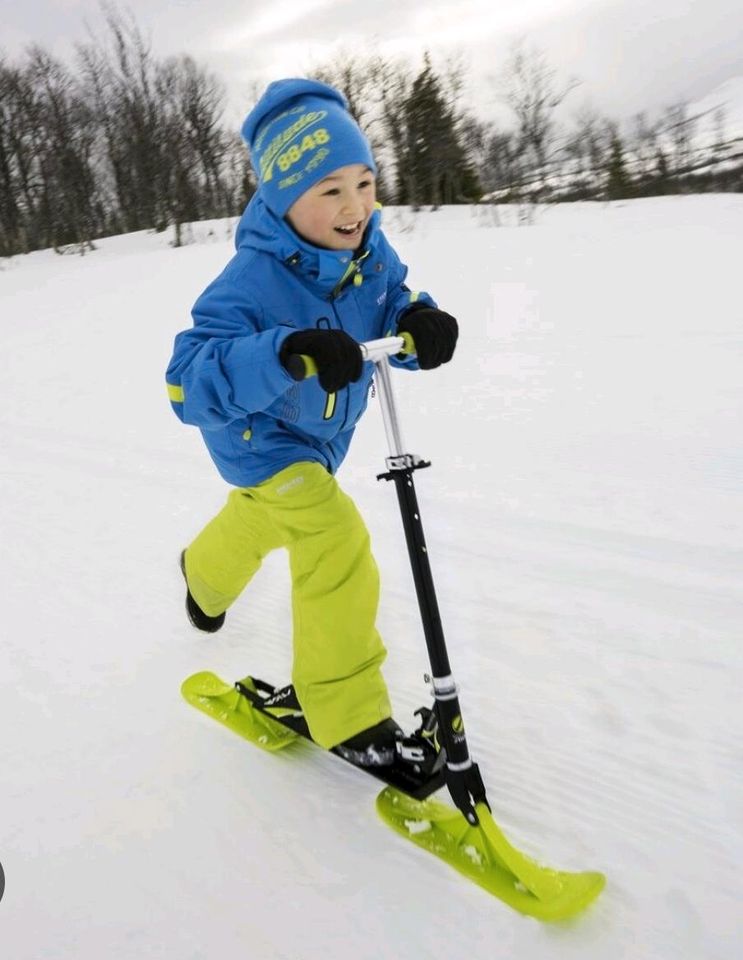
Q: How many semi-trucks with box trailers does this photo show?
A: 0